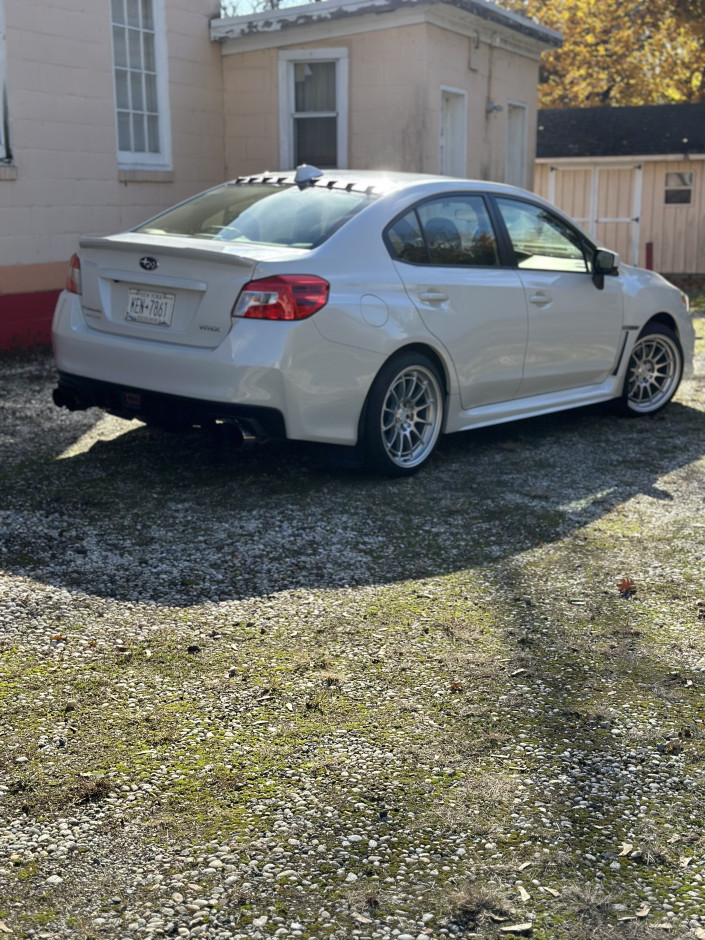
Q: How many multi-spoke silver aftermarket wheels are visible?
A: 2